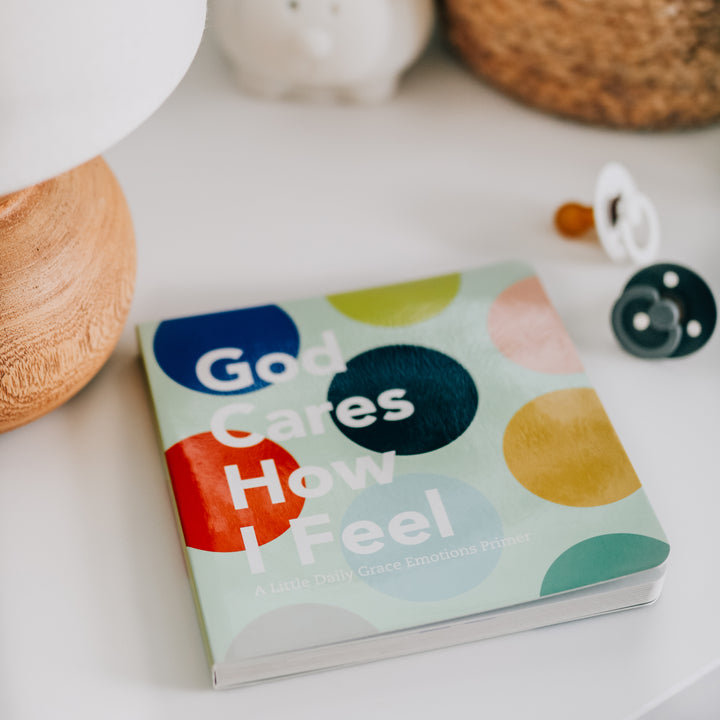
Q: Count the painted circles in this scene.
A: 9